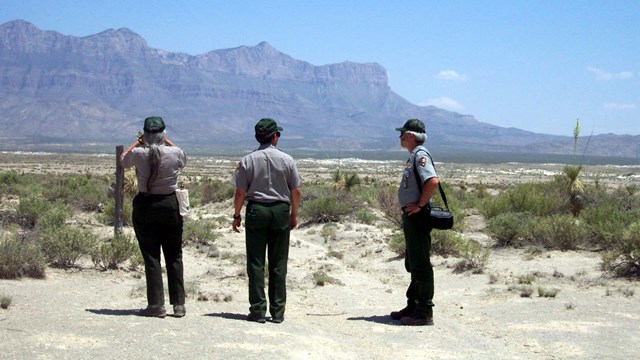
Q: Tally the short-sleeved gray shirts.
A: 3